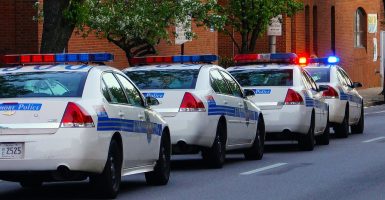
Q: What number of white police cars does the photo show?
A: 4